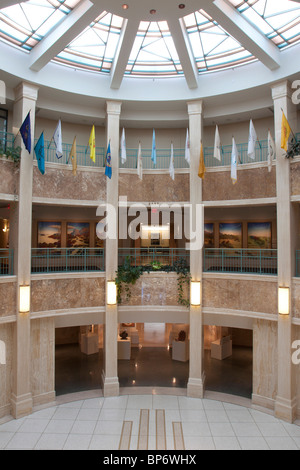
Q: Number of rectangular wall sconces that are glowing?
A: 4